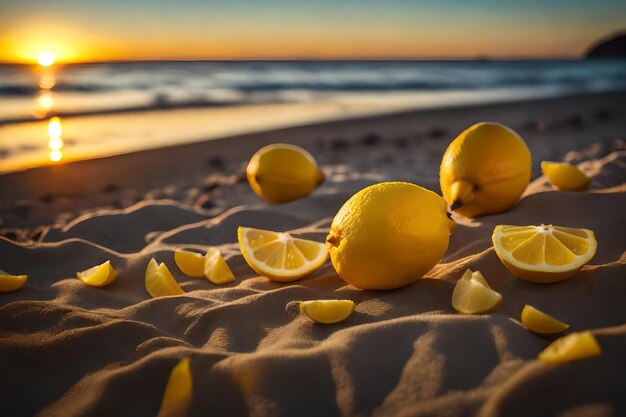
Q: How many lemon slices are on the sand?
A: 13